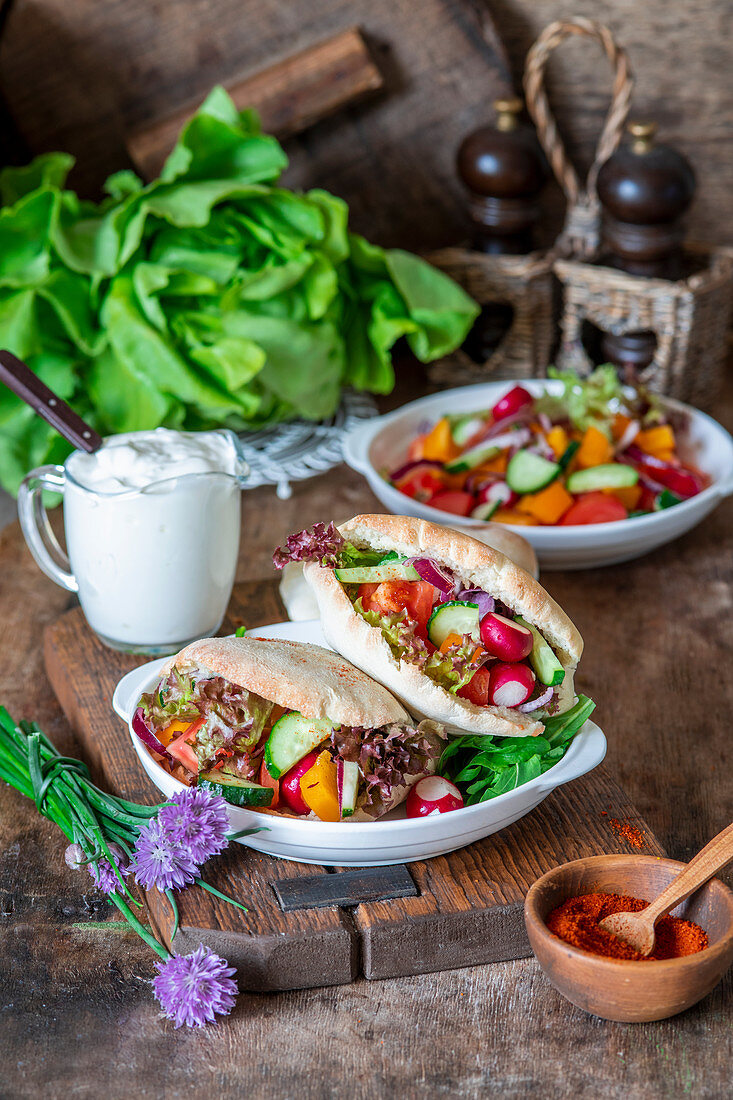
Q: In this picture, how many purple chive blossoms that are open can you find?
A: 4